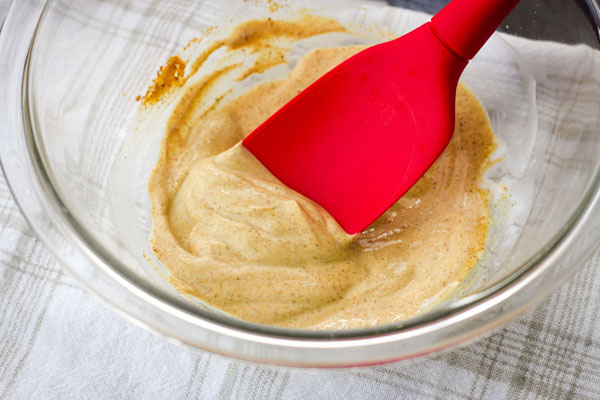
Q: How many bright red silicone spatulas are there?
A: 1